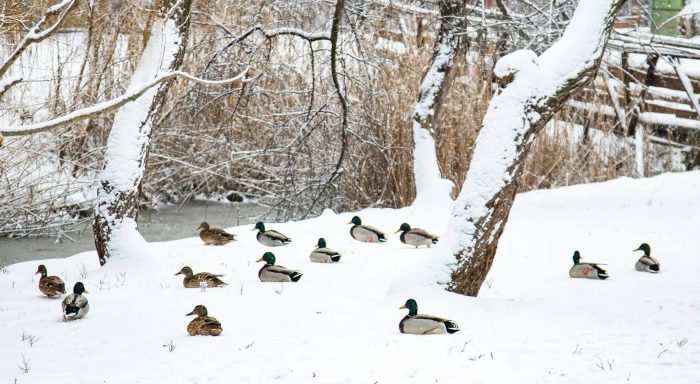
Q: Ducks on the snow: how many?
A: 13